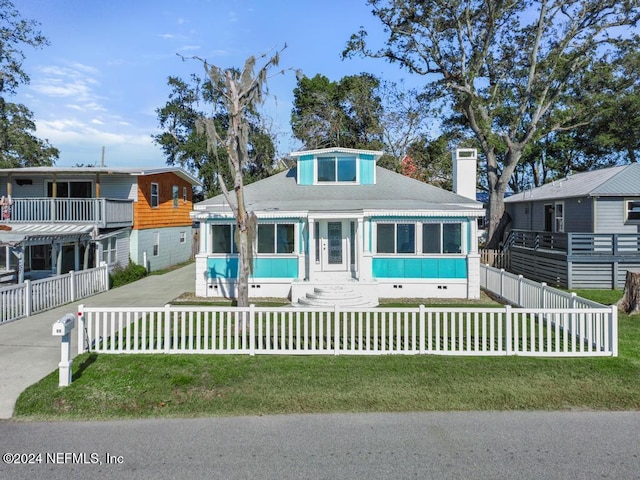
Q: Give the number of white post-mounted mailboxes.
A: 1